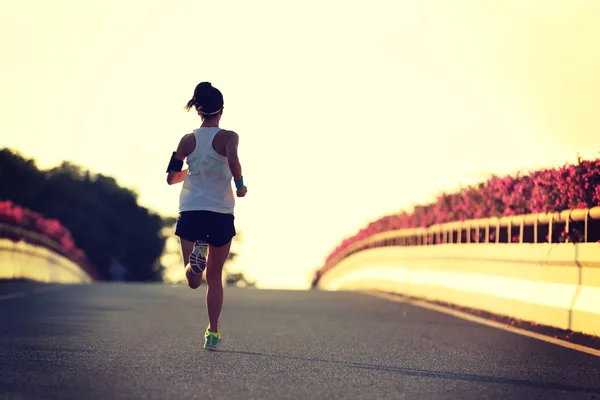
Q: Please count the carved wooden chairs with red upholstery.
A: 0